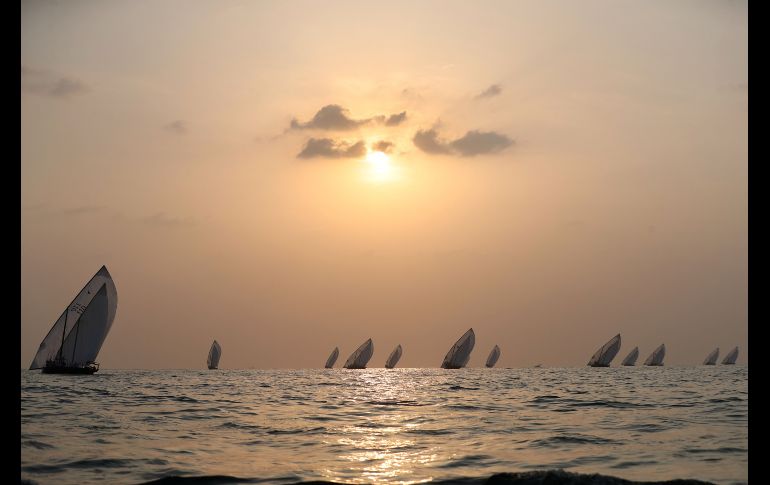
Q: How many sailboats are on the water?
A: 12